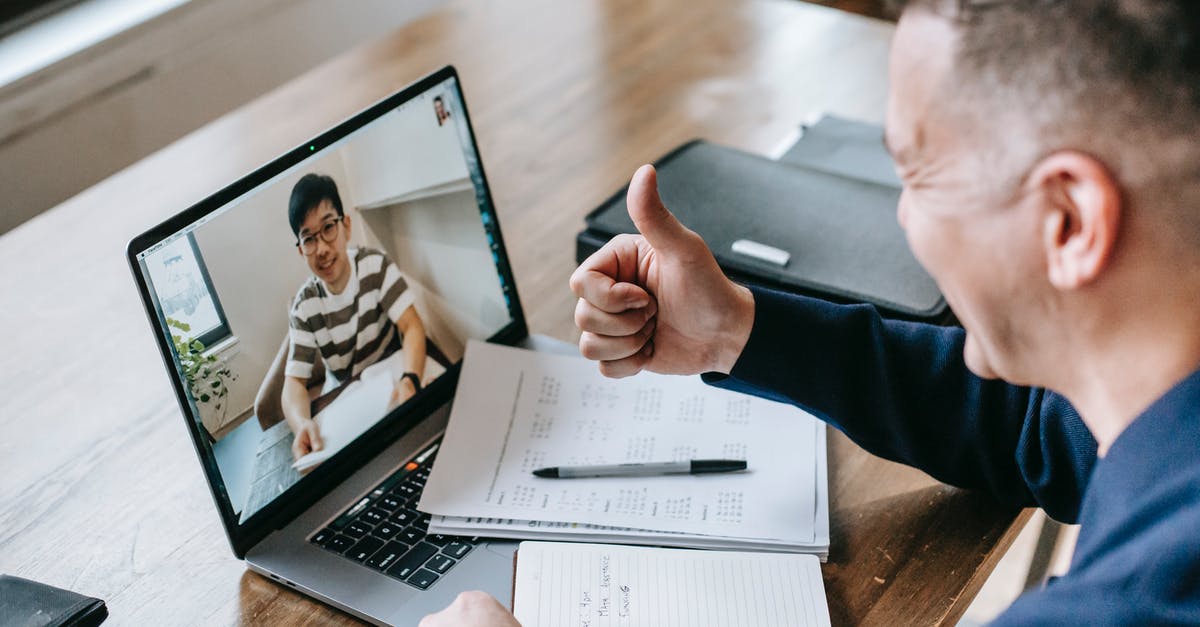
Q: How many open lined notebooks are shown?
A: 1